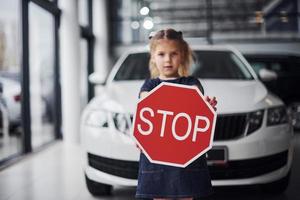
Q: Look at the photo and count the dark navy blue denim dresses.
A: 1